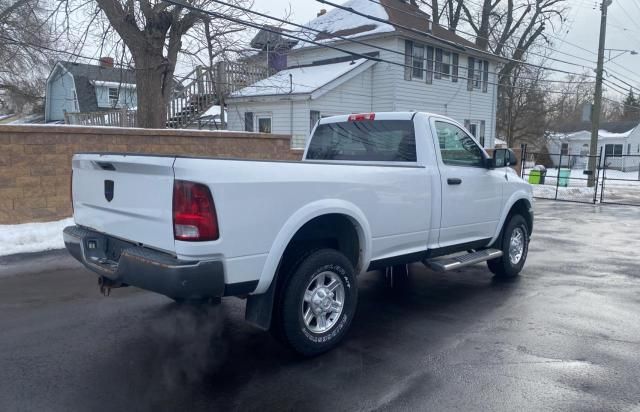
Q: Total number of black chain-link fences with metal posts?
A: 1